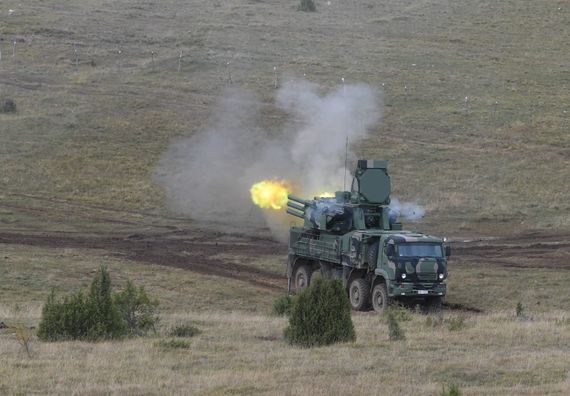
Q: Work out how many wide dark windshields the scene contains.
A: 1